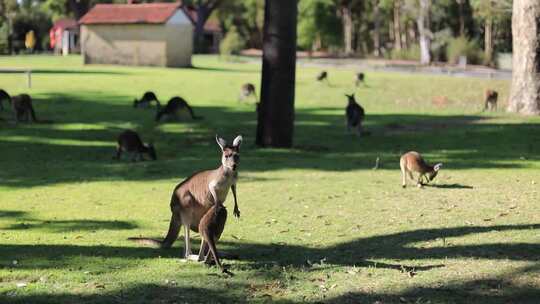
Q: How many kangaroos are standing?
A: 2